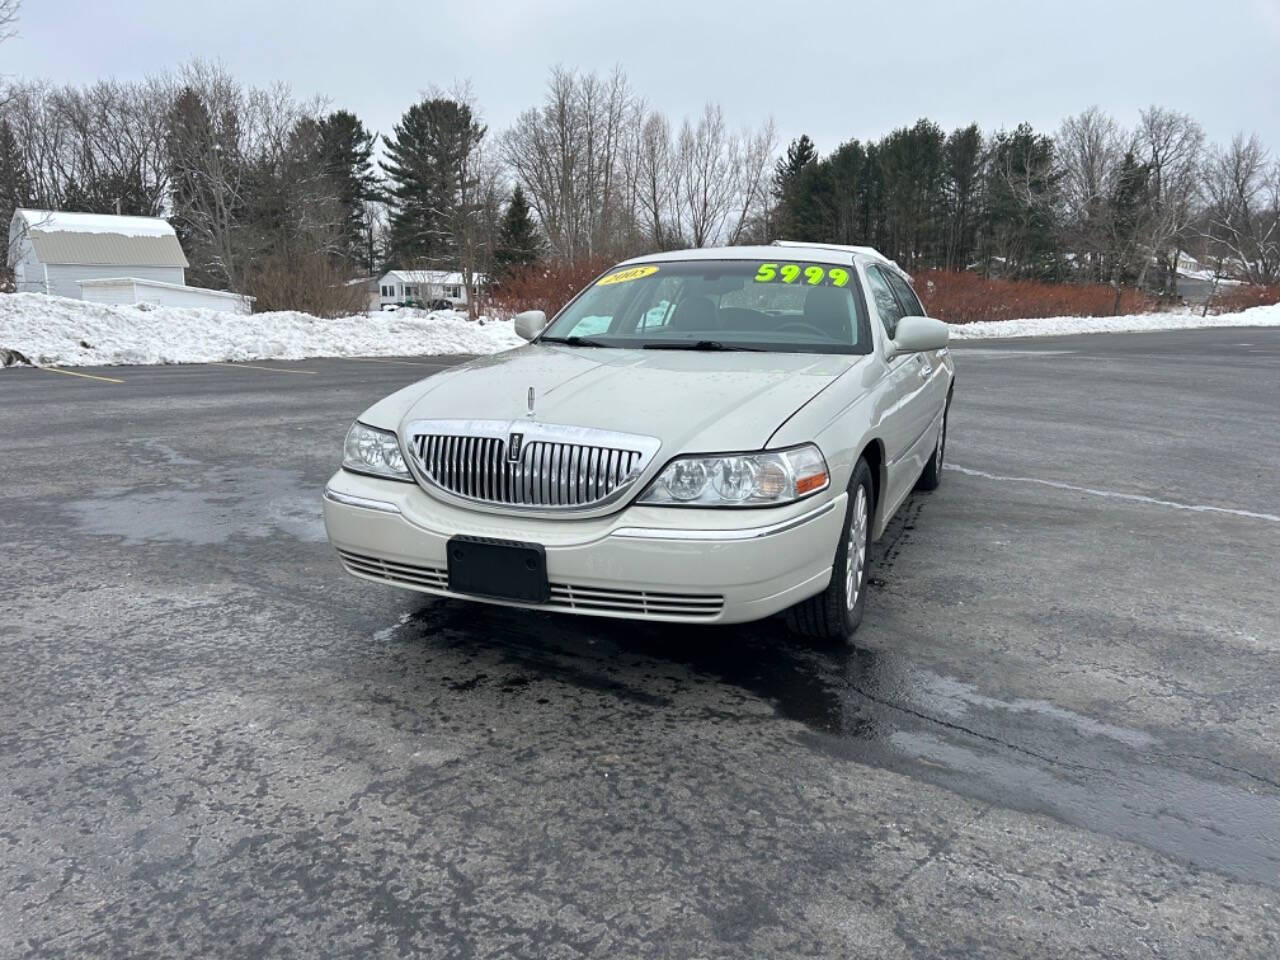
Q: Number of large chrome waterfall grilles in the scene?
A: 1